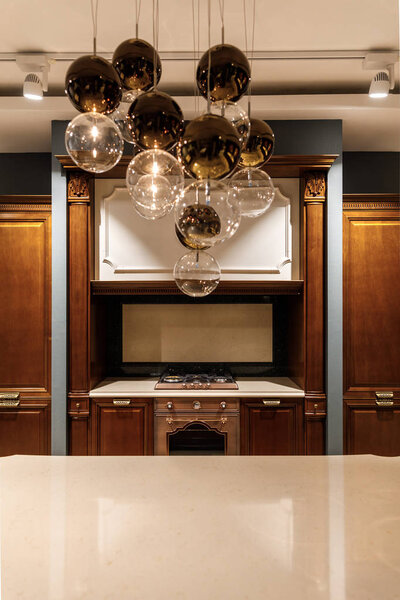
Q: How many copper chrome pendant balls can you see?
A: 7